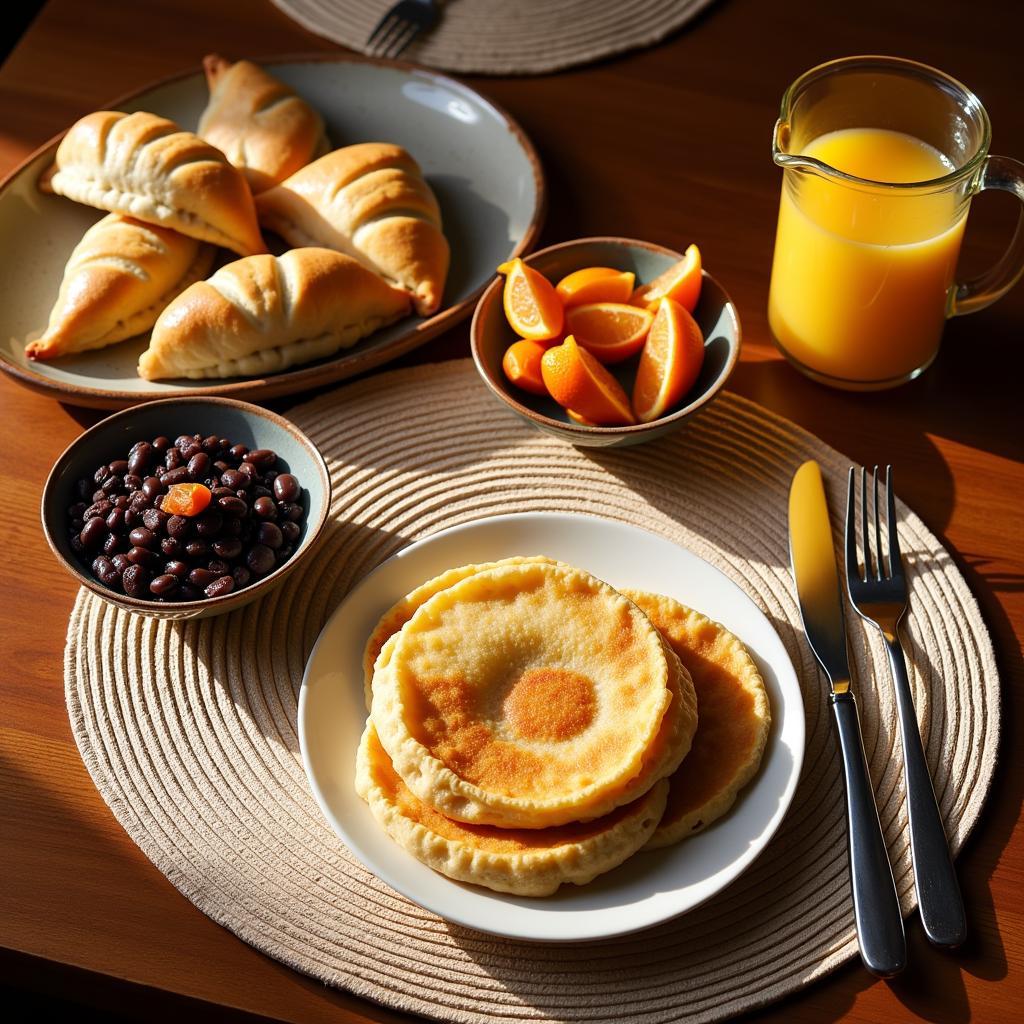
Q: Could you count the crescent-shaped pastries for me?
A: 5